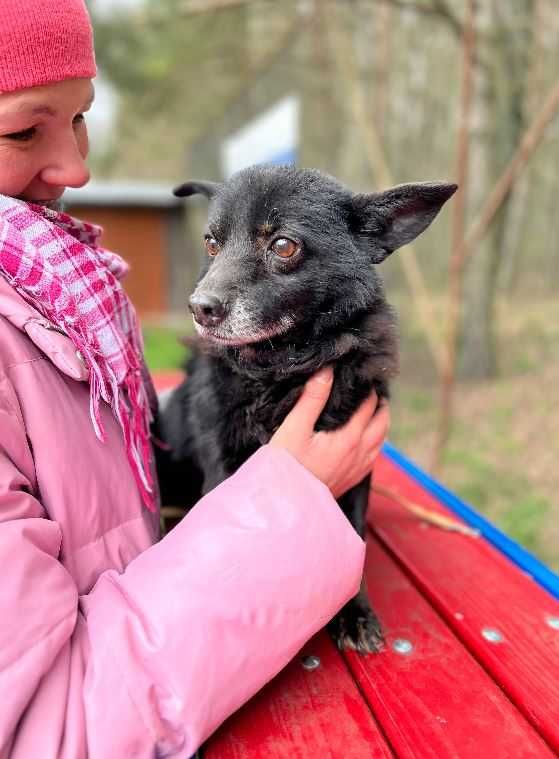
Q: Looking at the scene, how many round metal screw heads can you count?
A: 4